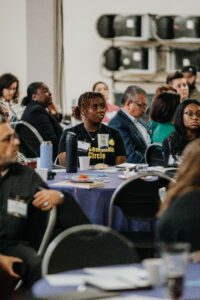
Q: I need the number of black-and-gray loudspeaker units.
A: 4